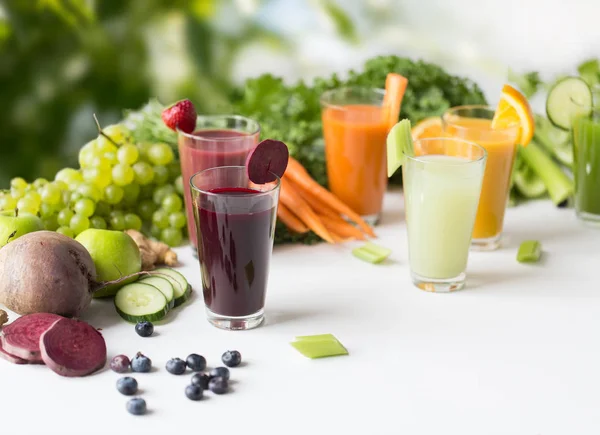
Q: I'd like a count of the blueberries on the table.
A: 12